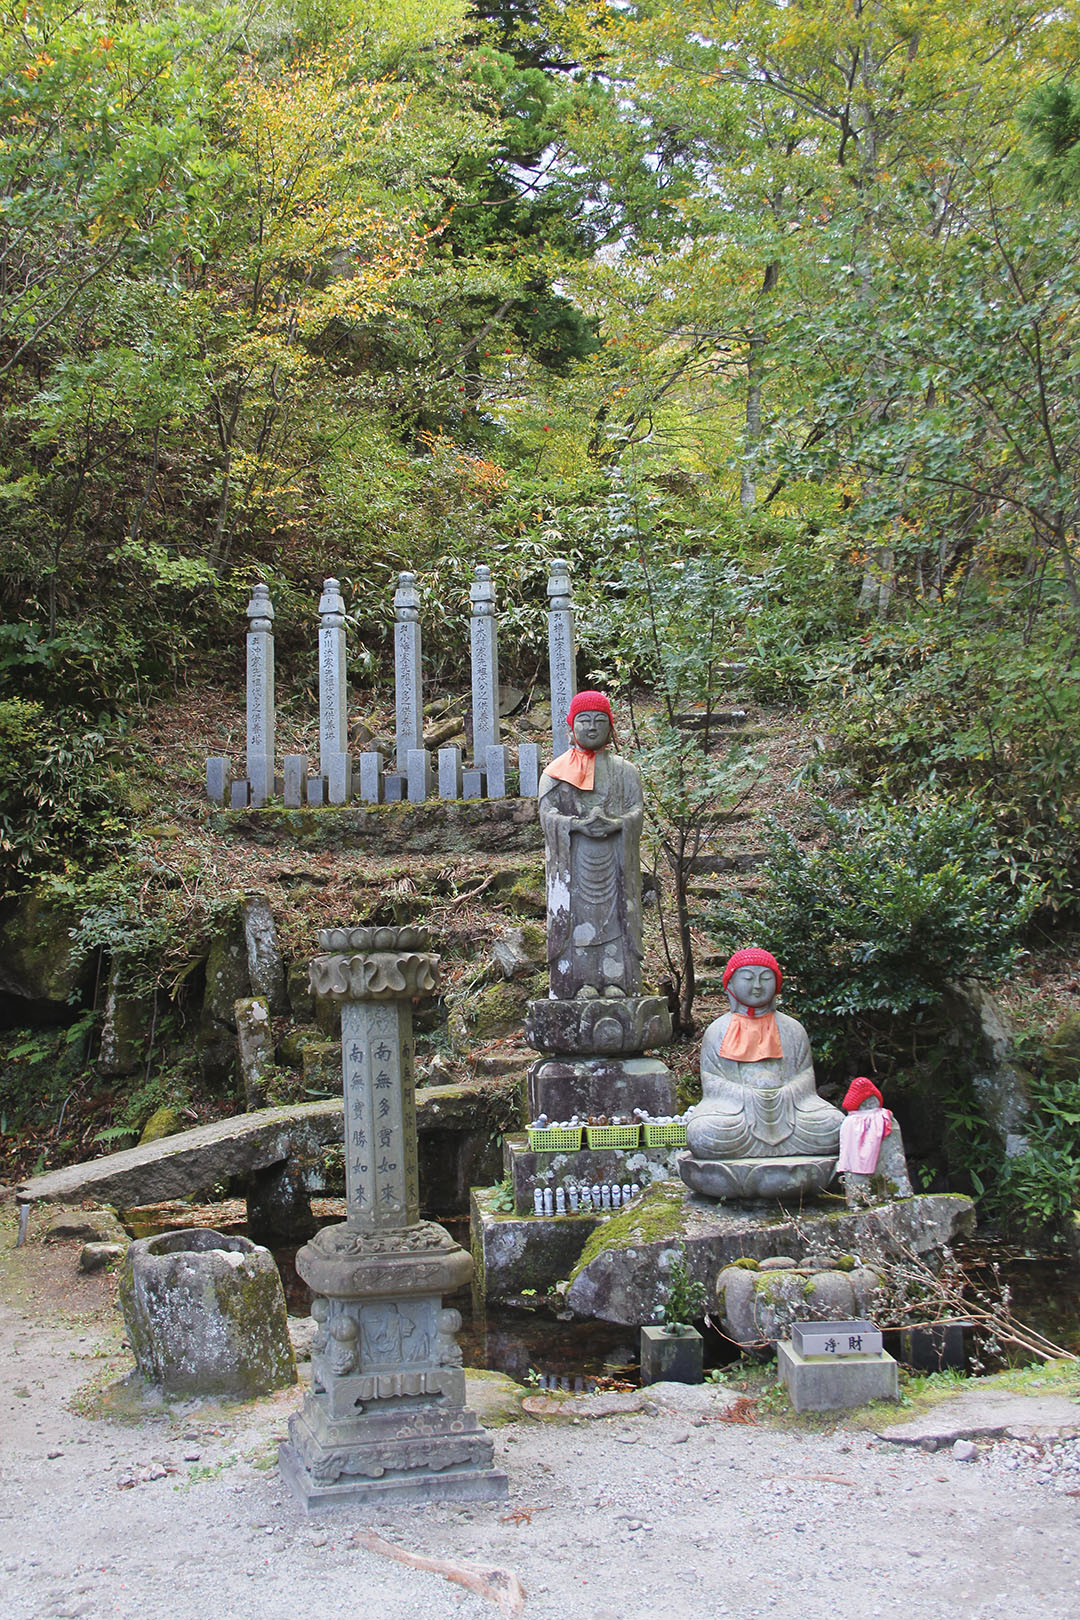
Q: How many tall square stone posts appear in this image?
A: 5